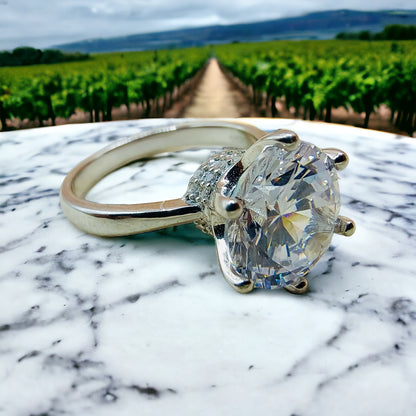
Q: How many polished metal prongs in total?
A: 6